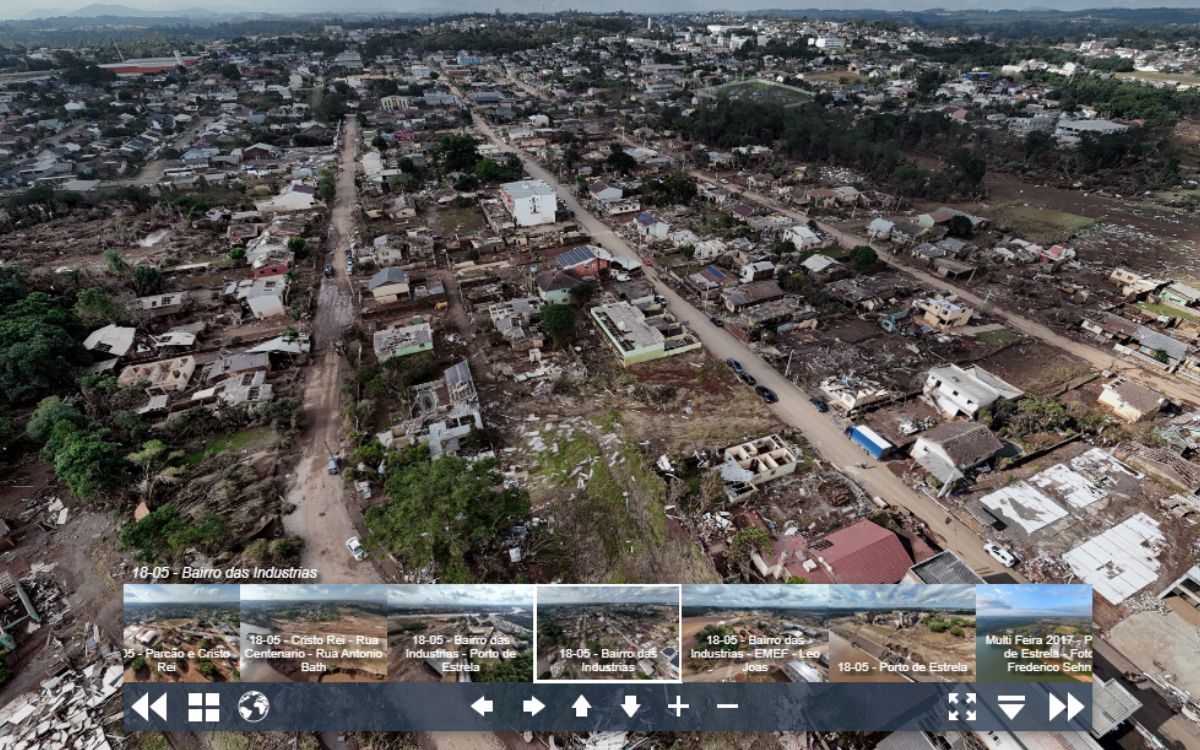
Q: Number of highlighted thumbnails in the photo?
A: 1